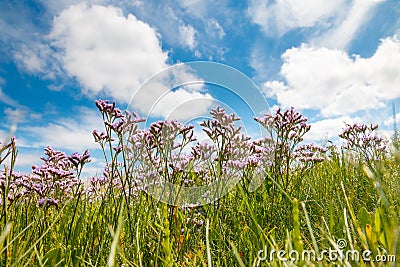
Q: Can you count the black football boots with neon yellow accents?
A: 0